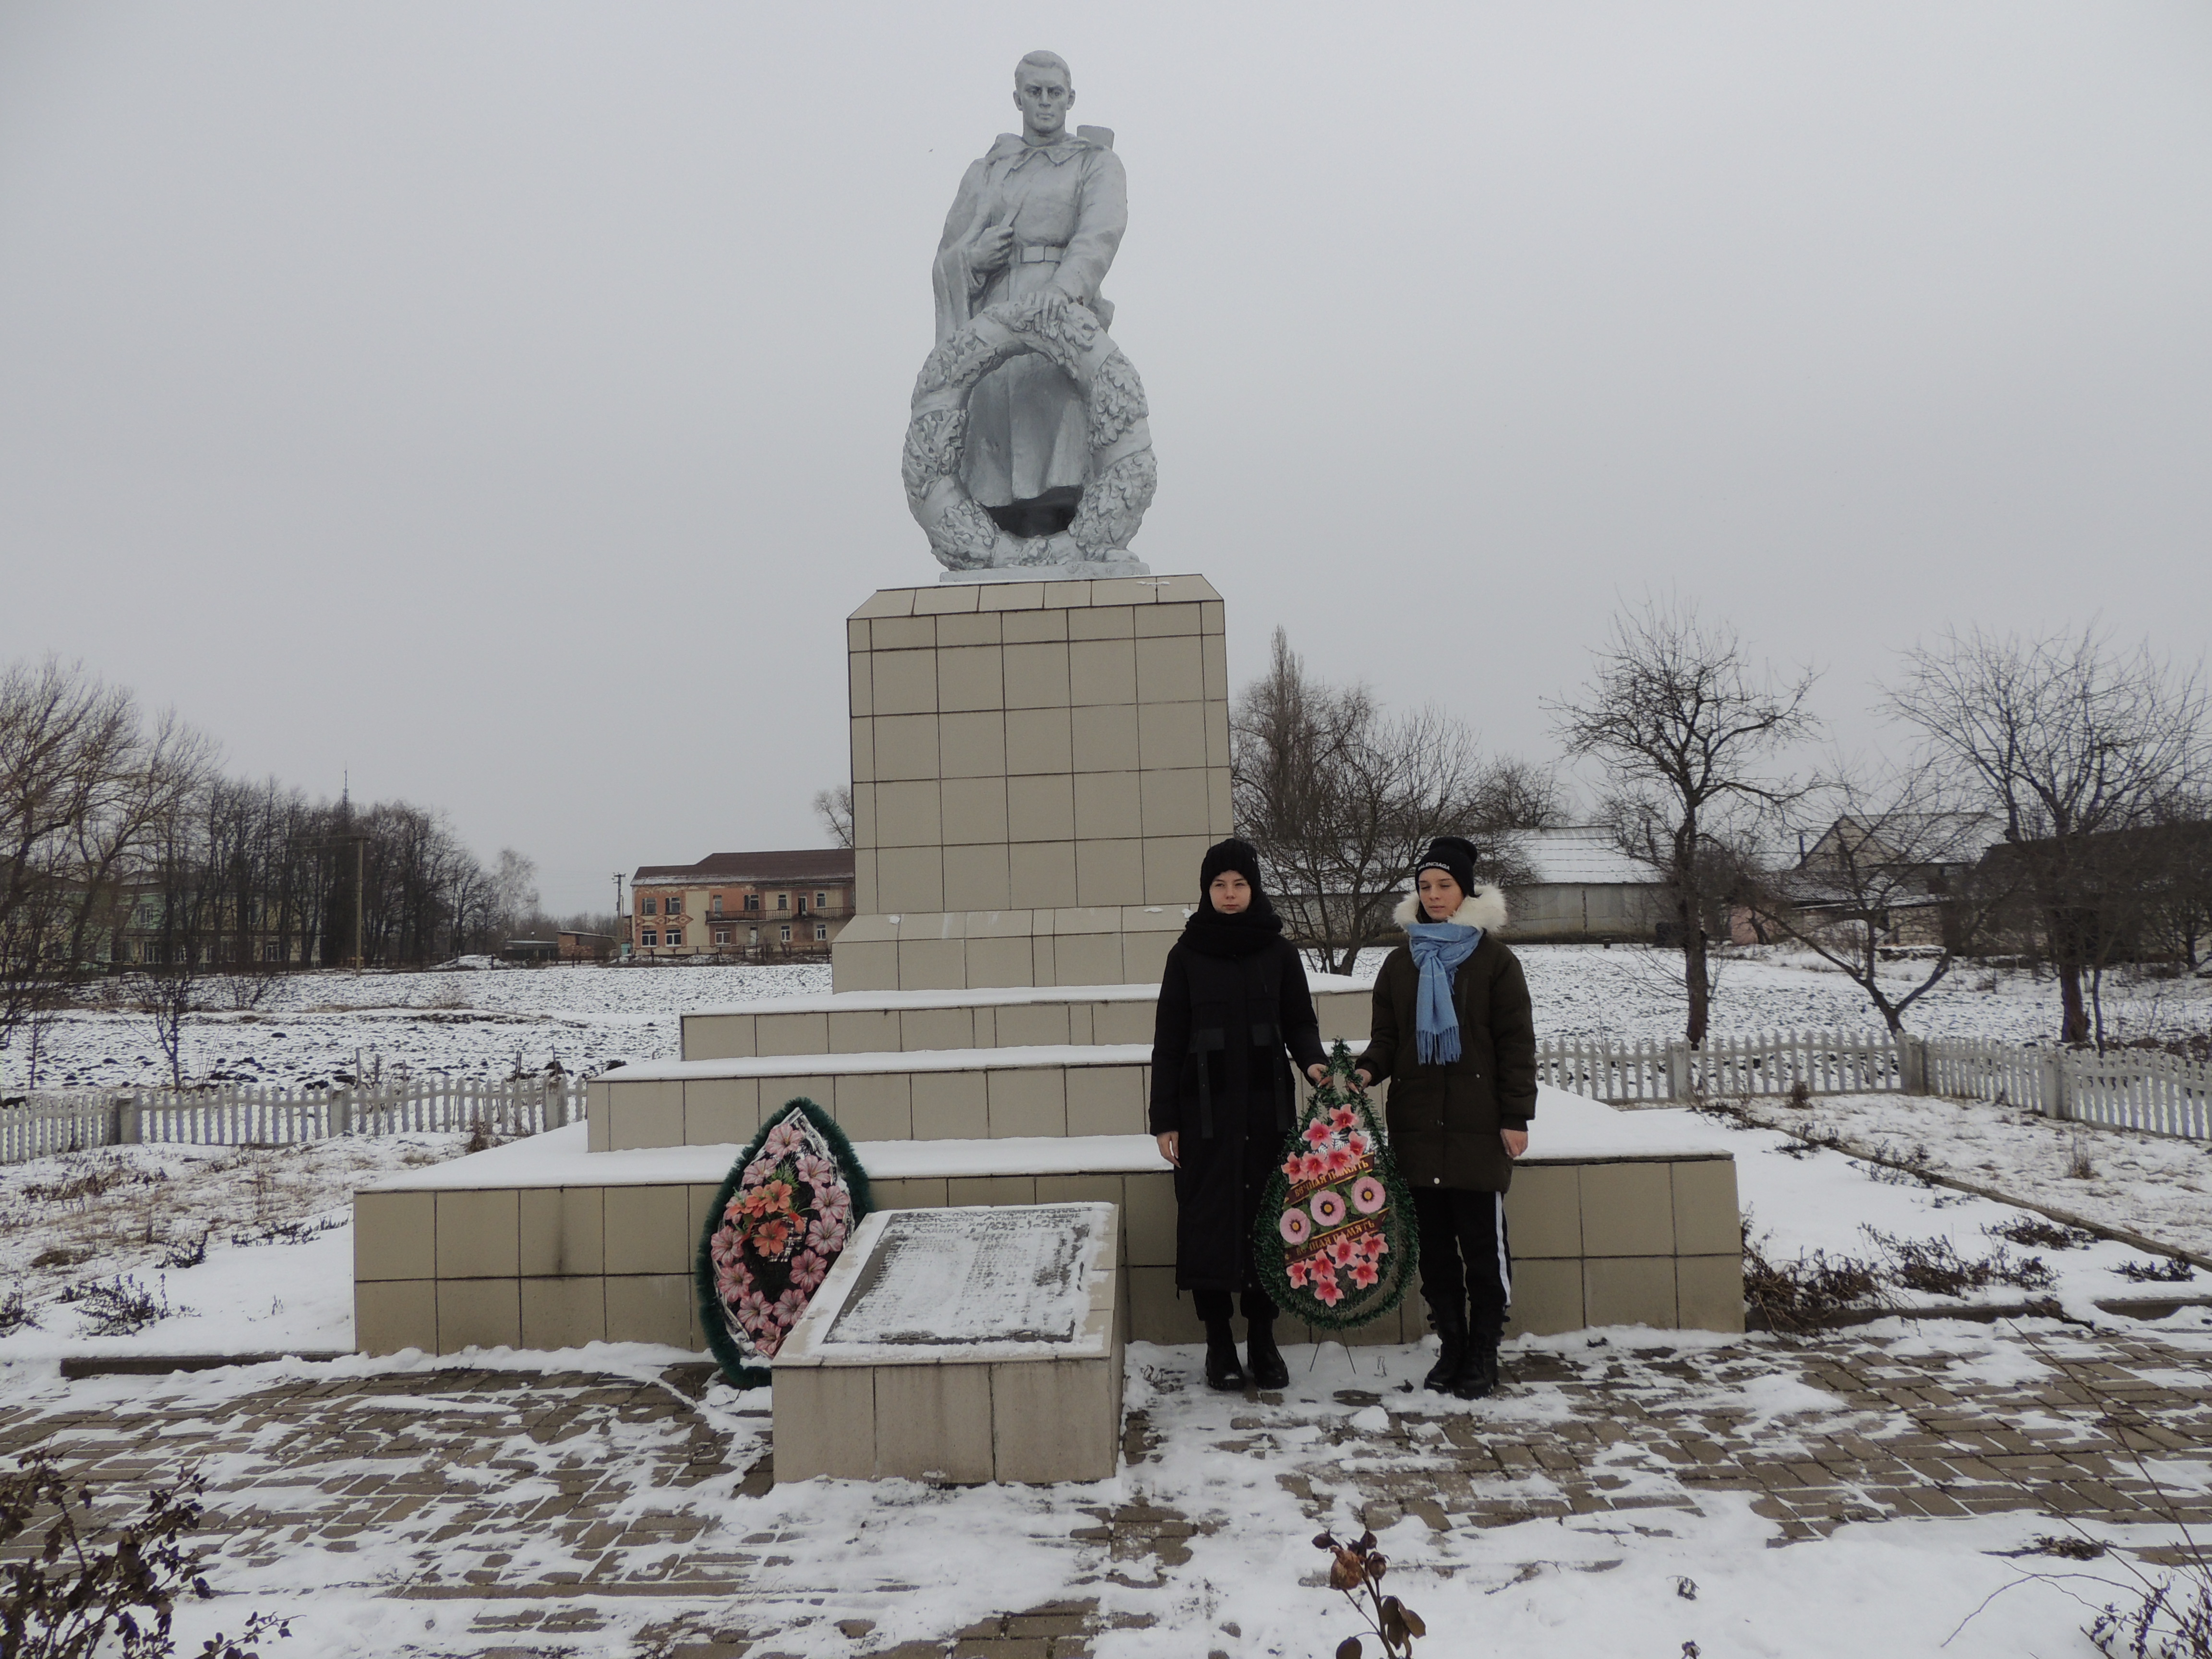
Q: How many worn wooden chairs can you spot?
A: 0